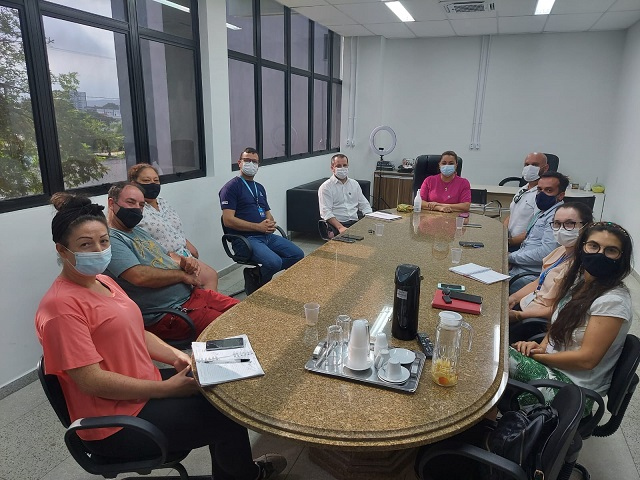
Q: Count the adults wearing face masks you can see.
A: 10